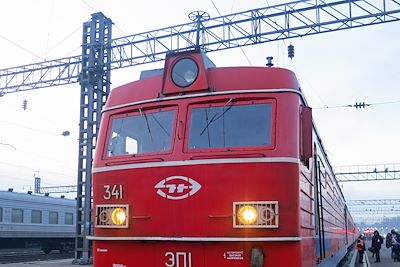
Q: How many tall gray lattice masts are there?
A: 1